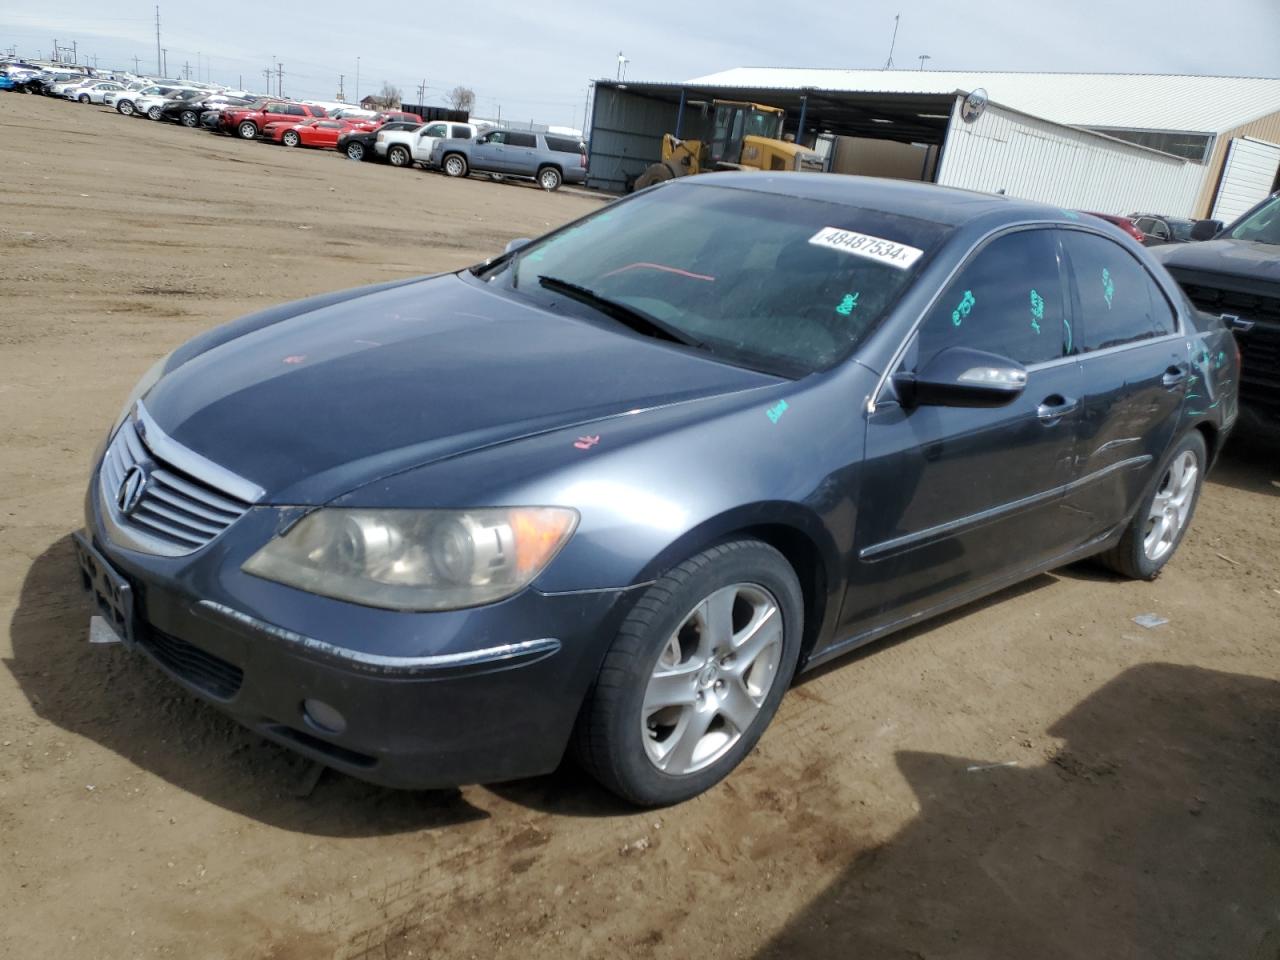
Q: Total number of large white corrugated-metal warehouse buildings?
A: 1